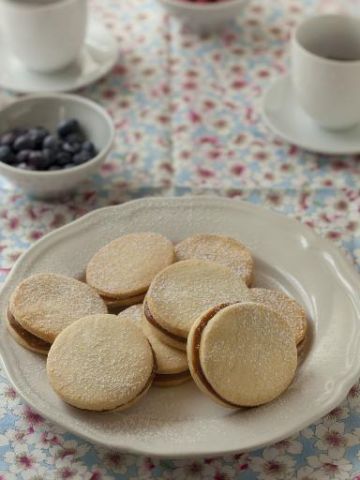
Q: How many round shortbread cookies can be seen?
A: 8